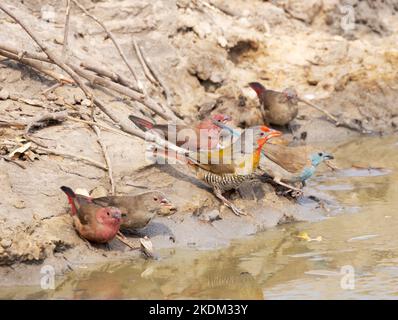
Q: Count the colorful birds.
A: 6